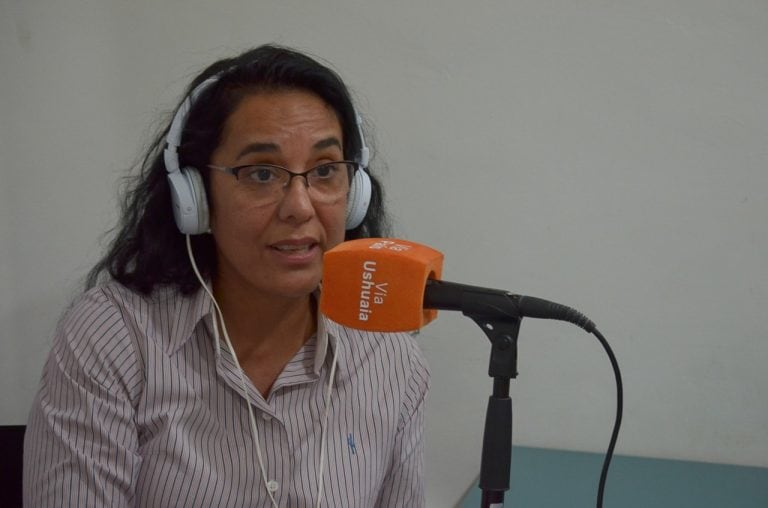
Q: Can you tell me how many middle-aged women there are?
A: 1